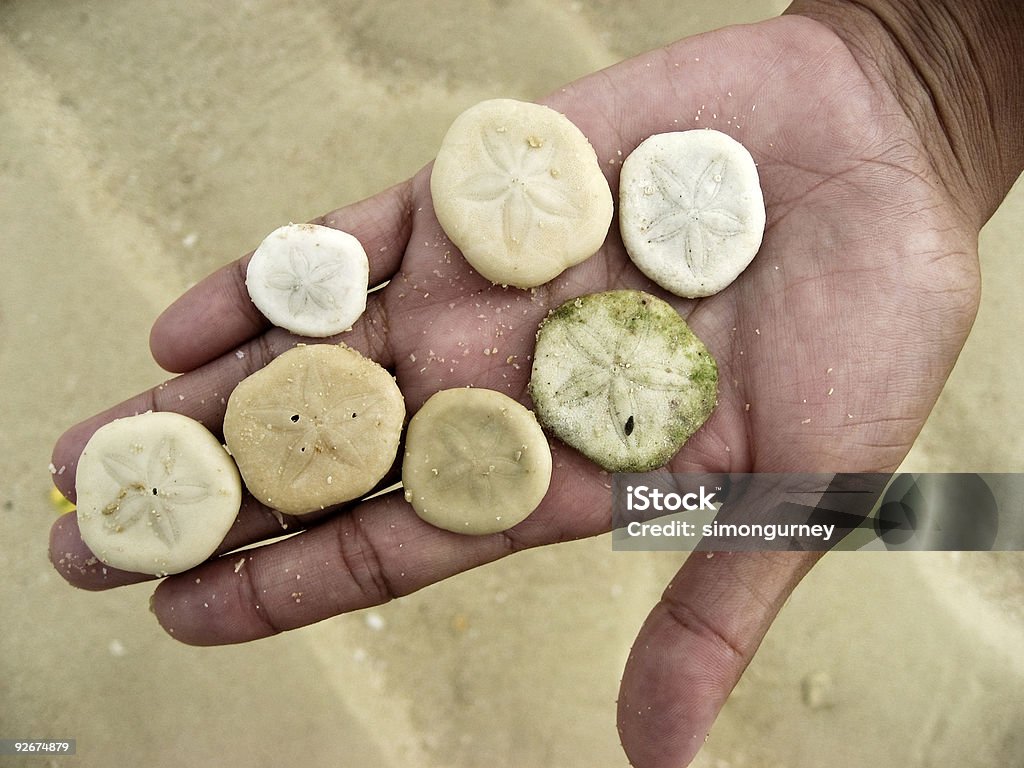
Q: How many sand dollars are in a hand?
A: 7